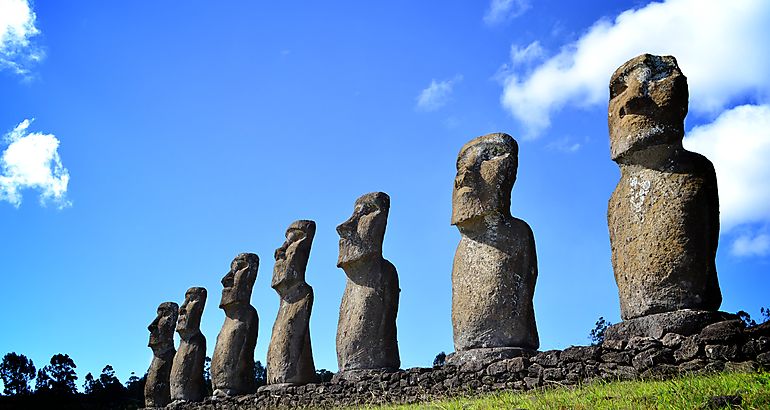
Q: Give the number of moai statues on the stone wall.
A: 7